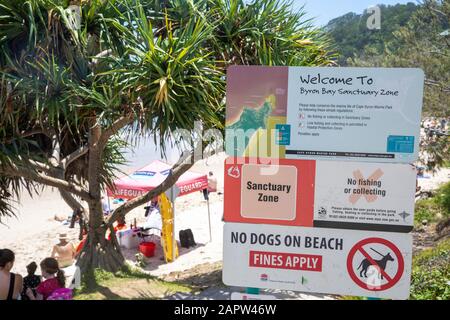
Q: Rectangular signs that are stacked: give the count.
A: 3